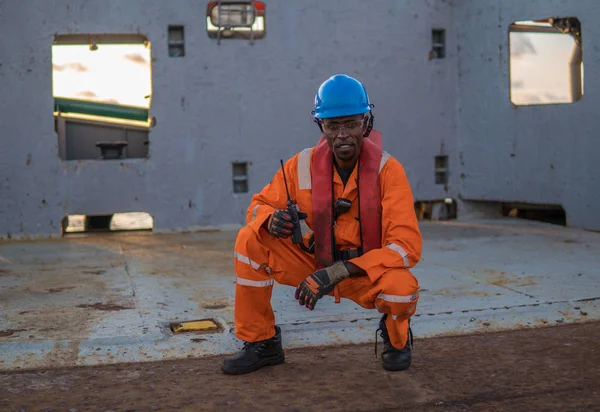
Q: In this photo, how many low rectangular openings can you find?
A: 3